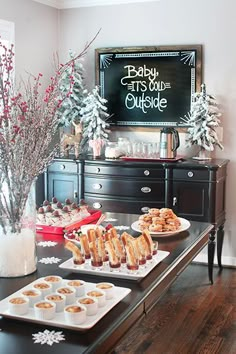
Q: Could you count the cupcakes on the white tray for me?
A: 12